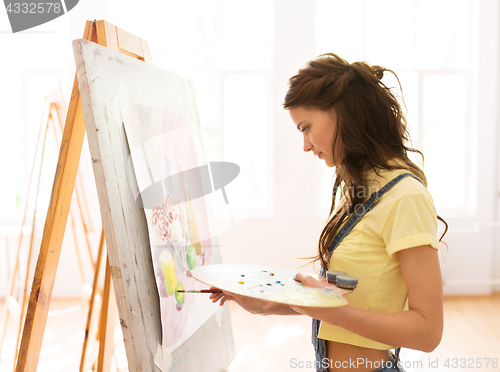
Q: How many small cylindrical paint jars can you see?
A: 2